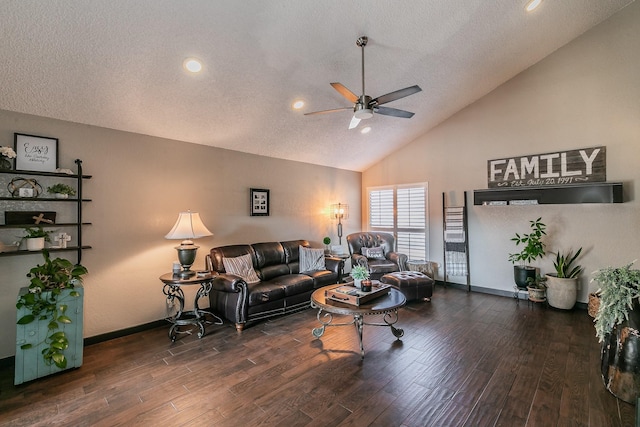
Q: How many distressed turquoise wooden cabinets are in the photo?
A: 1